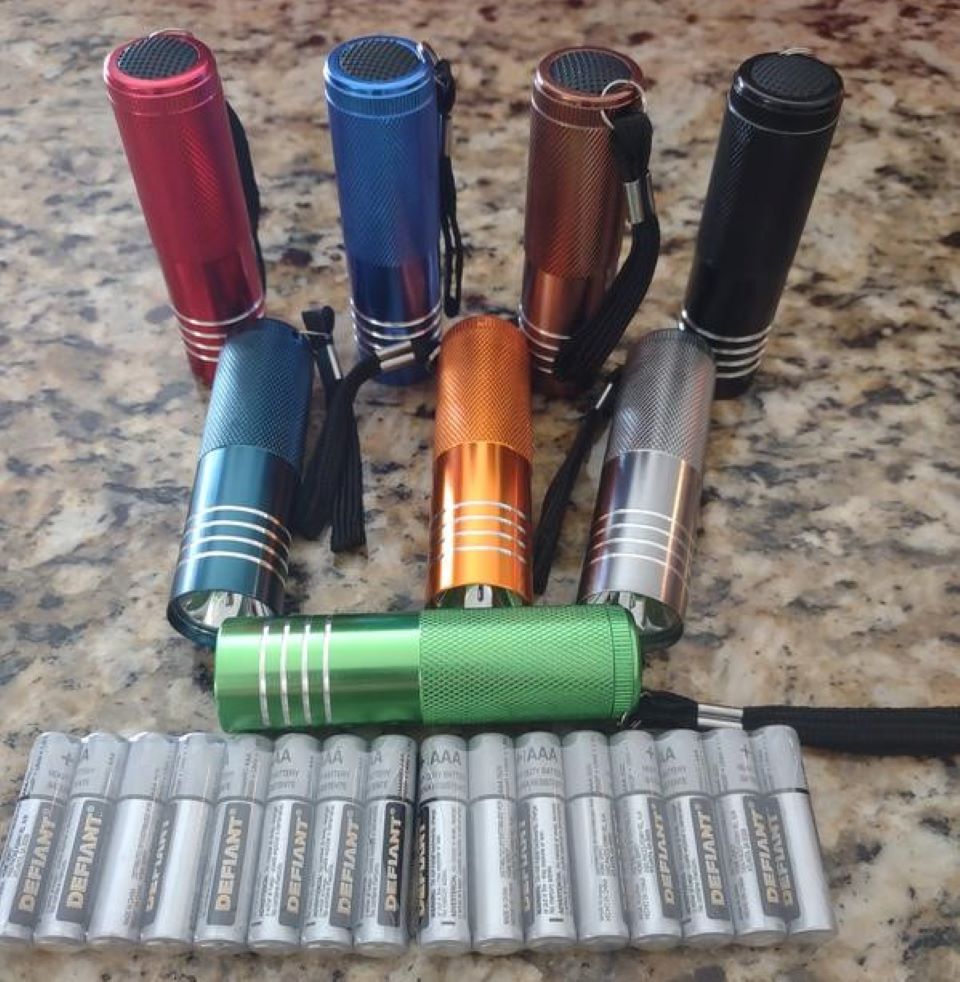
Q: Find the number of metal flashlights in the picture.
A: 8